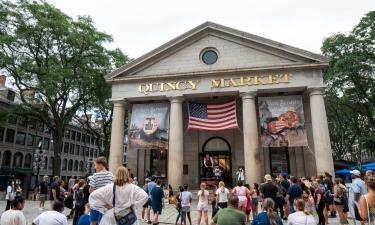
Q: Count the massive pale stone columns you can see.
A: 4